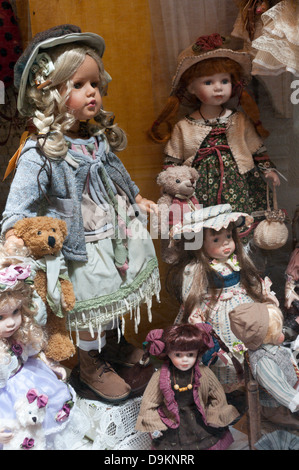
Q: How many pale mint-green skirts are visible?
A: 1